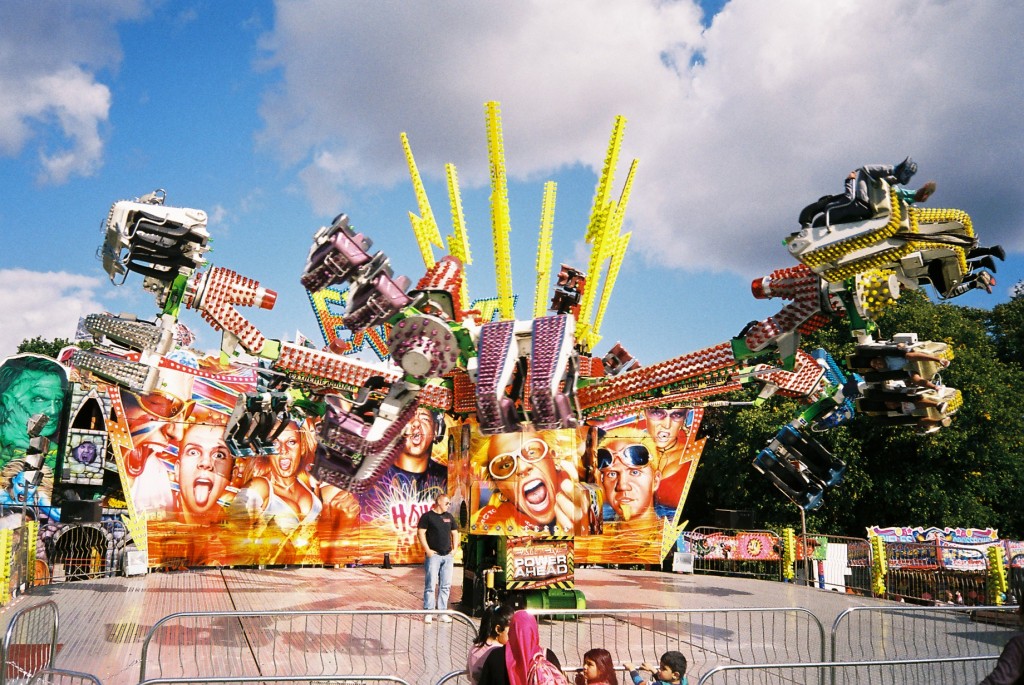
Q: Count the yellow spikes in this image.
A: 6